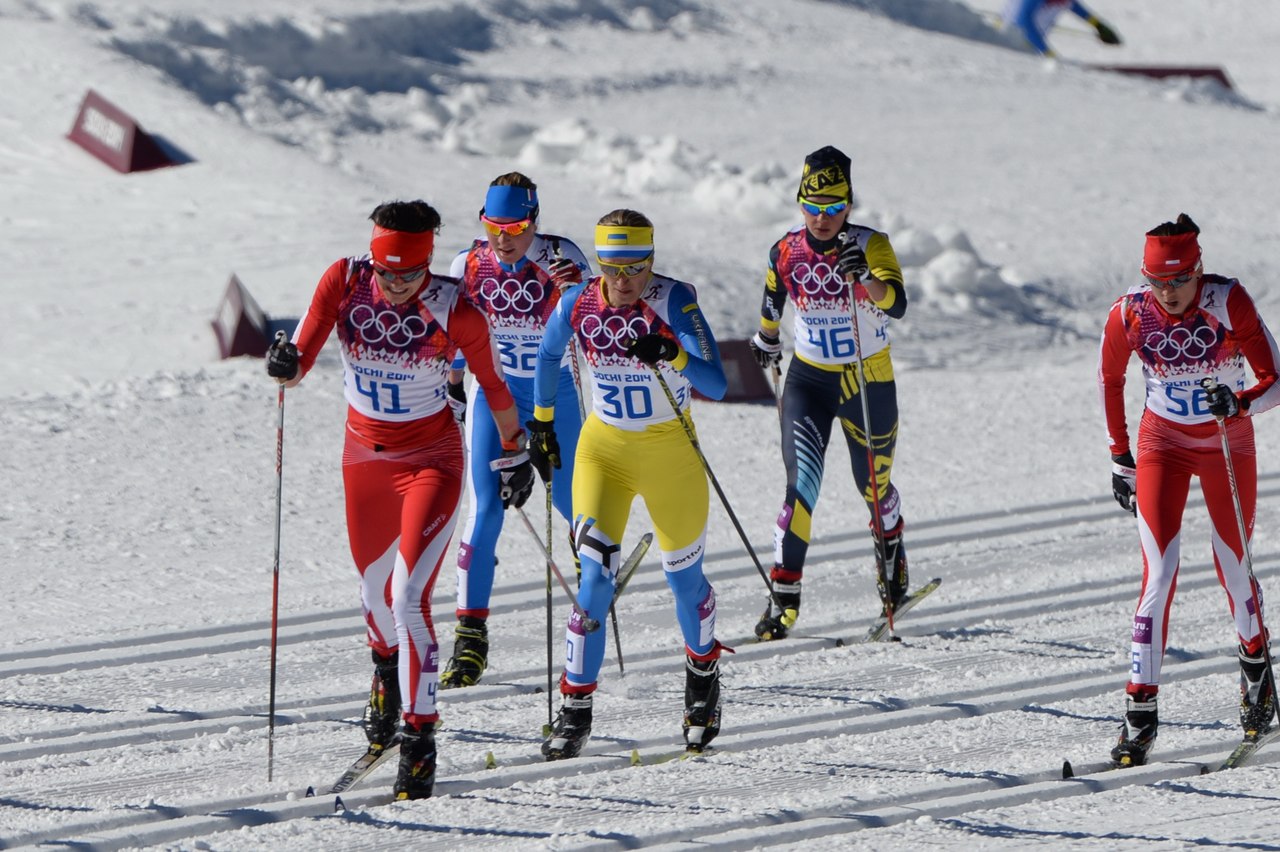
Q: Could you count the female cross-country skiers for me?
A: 5